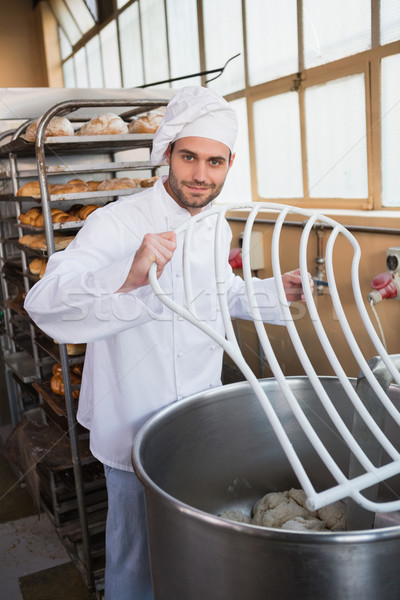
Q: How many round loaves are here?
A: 3